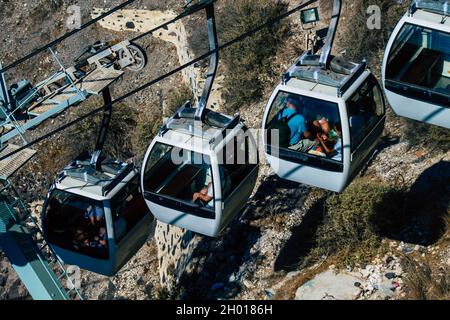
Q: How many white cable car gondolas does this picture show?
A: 4